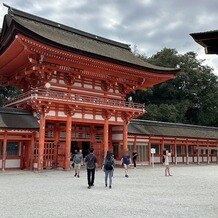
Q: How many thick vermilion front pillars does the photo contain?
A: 4